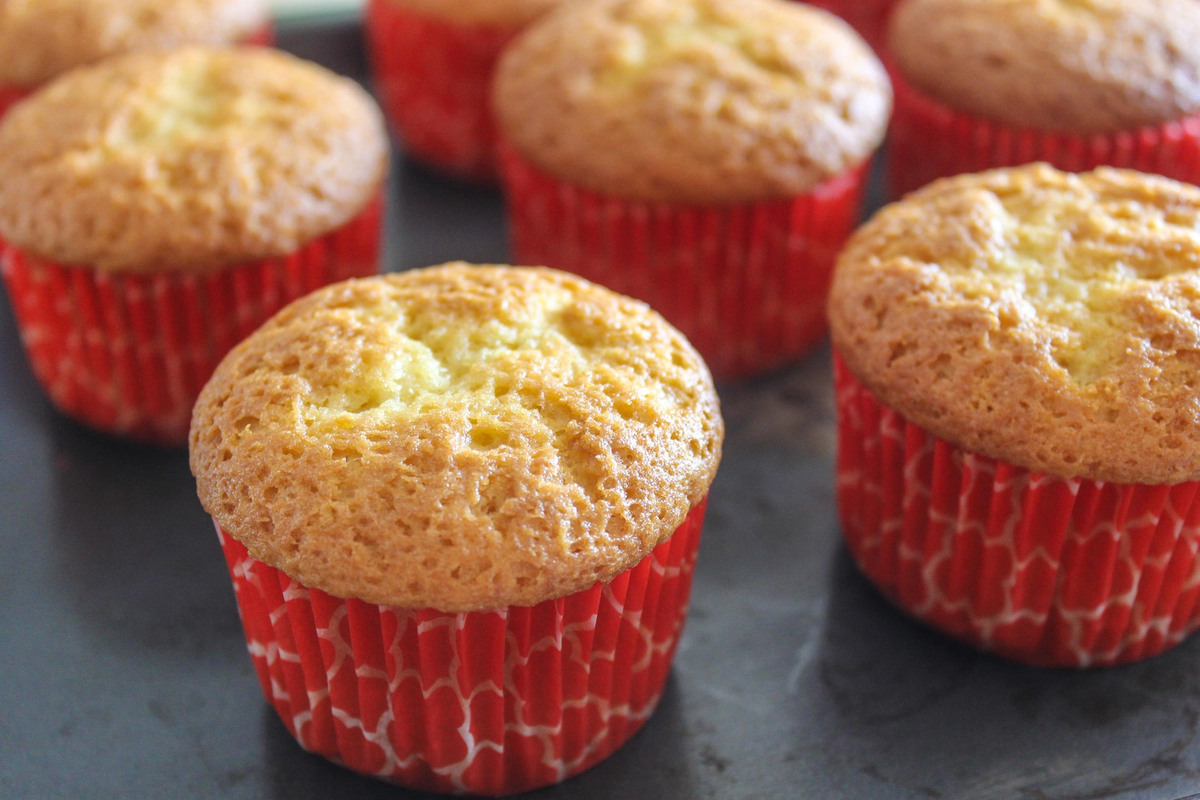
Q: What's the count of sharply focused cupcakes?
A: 2